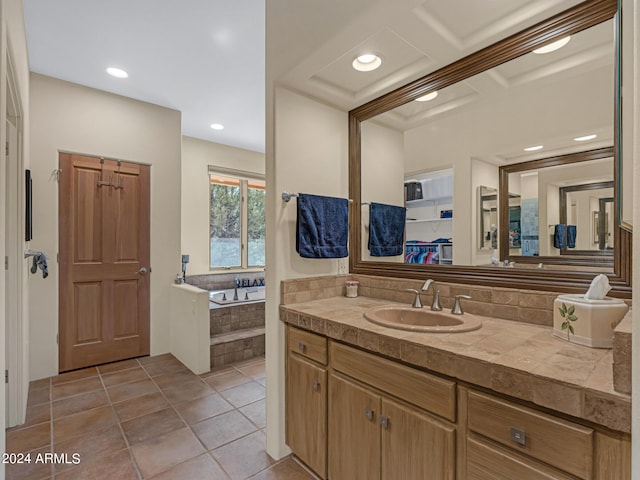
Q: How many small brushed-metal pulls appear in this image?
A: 5